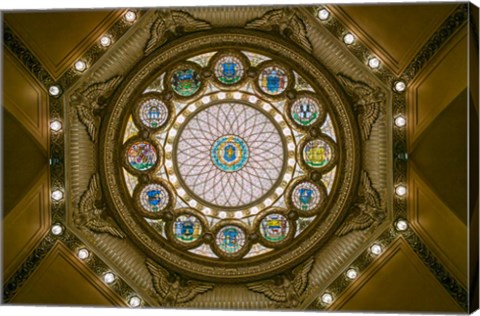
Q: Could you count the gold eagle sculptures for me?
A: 8